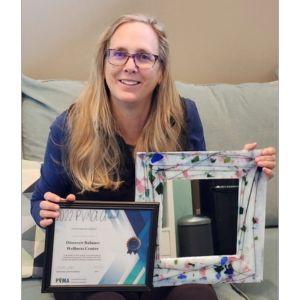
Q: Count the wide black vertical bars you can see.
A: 2